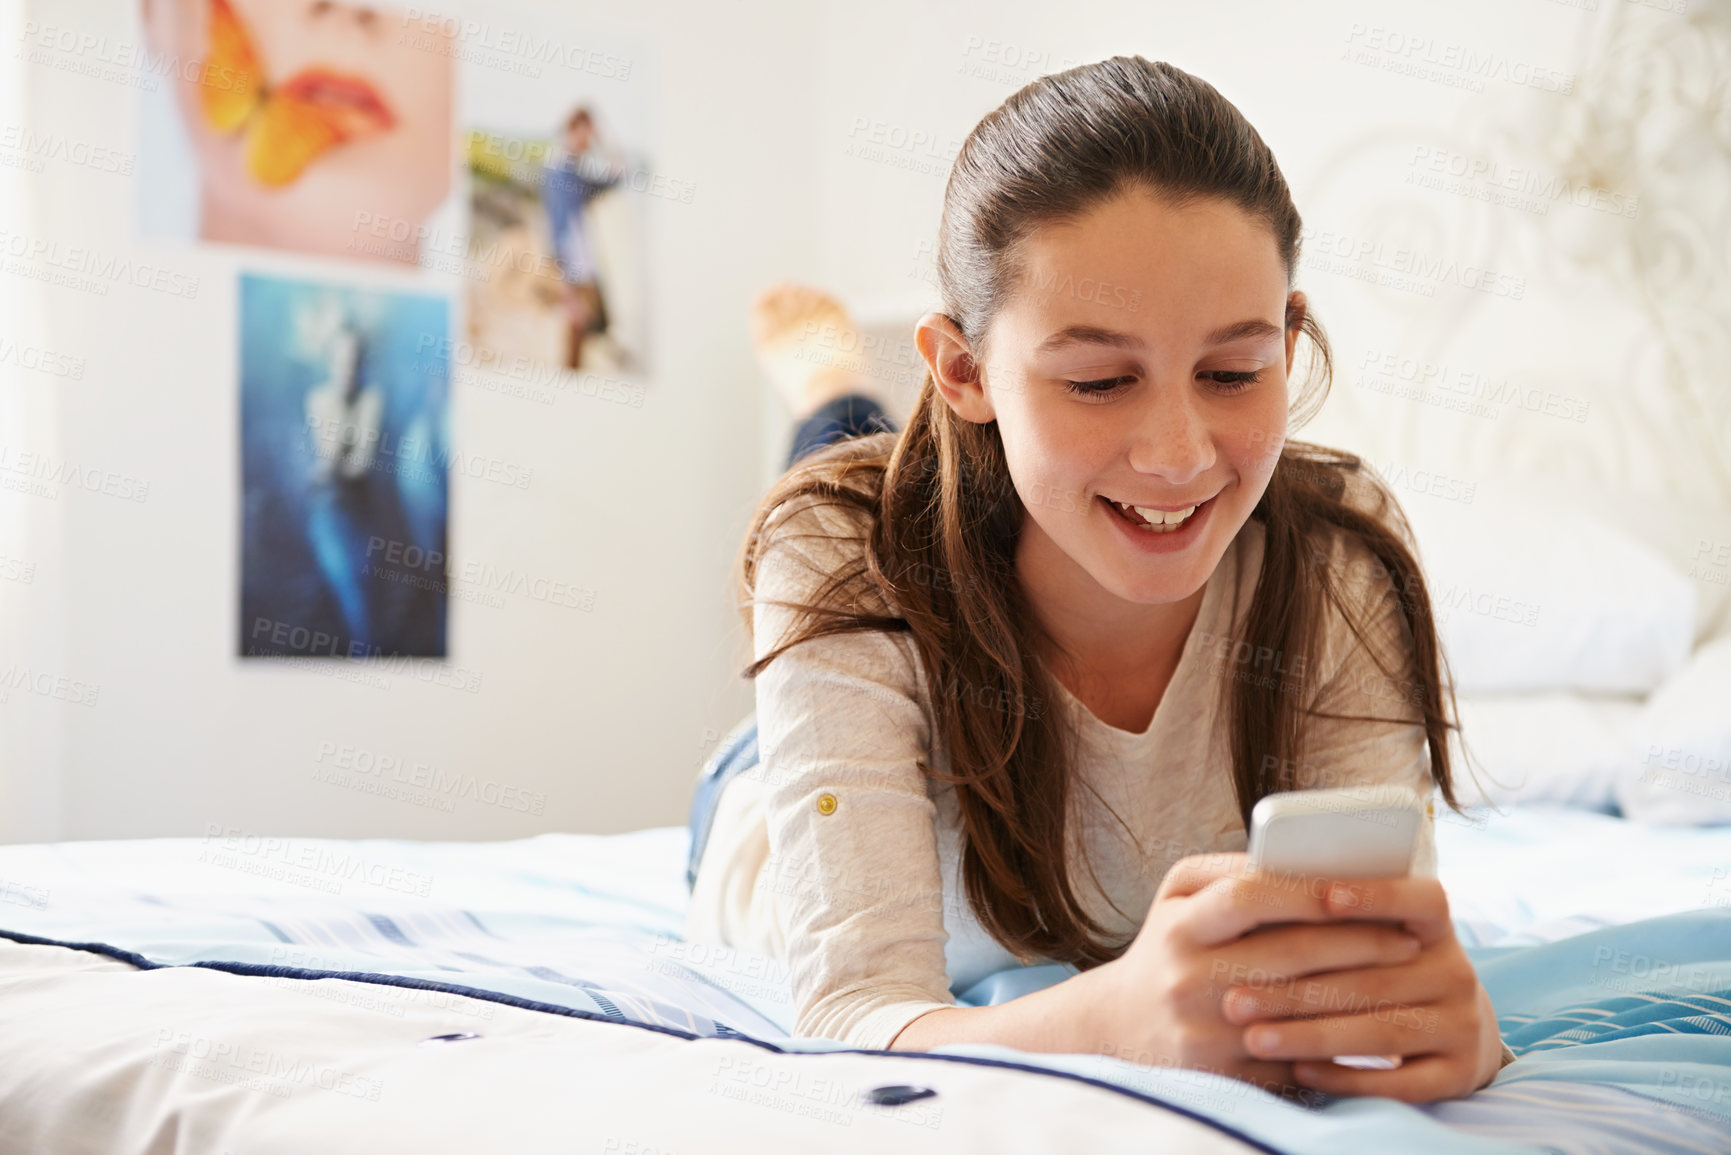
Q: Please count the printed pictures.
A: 3